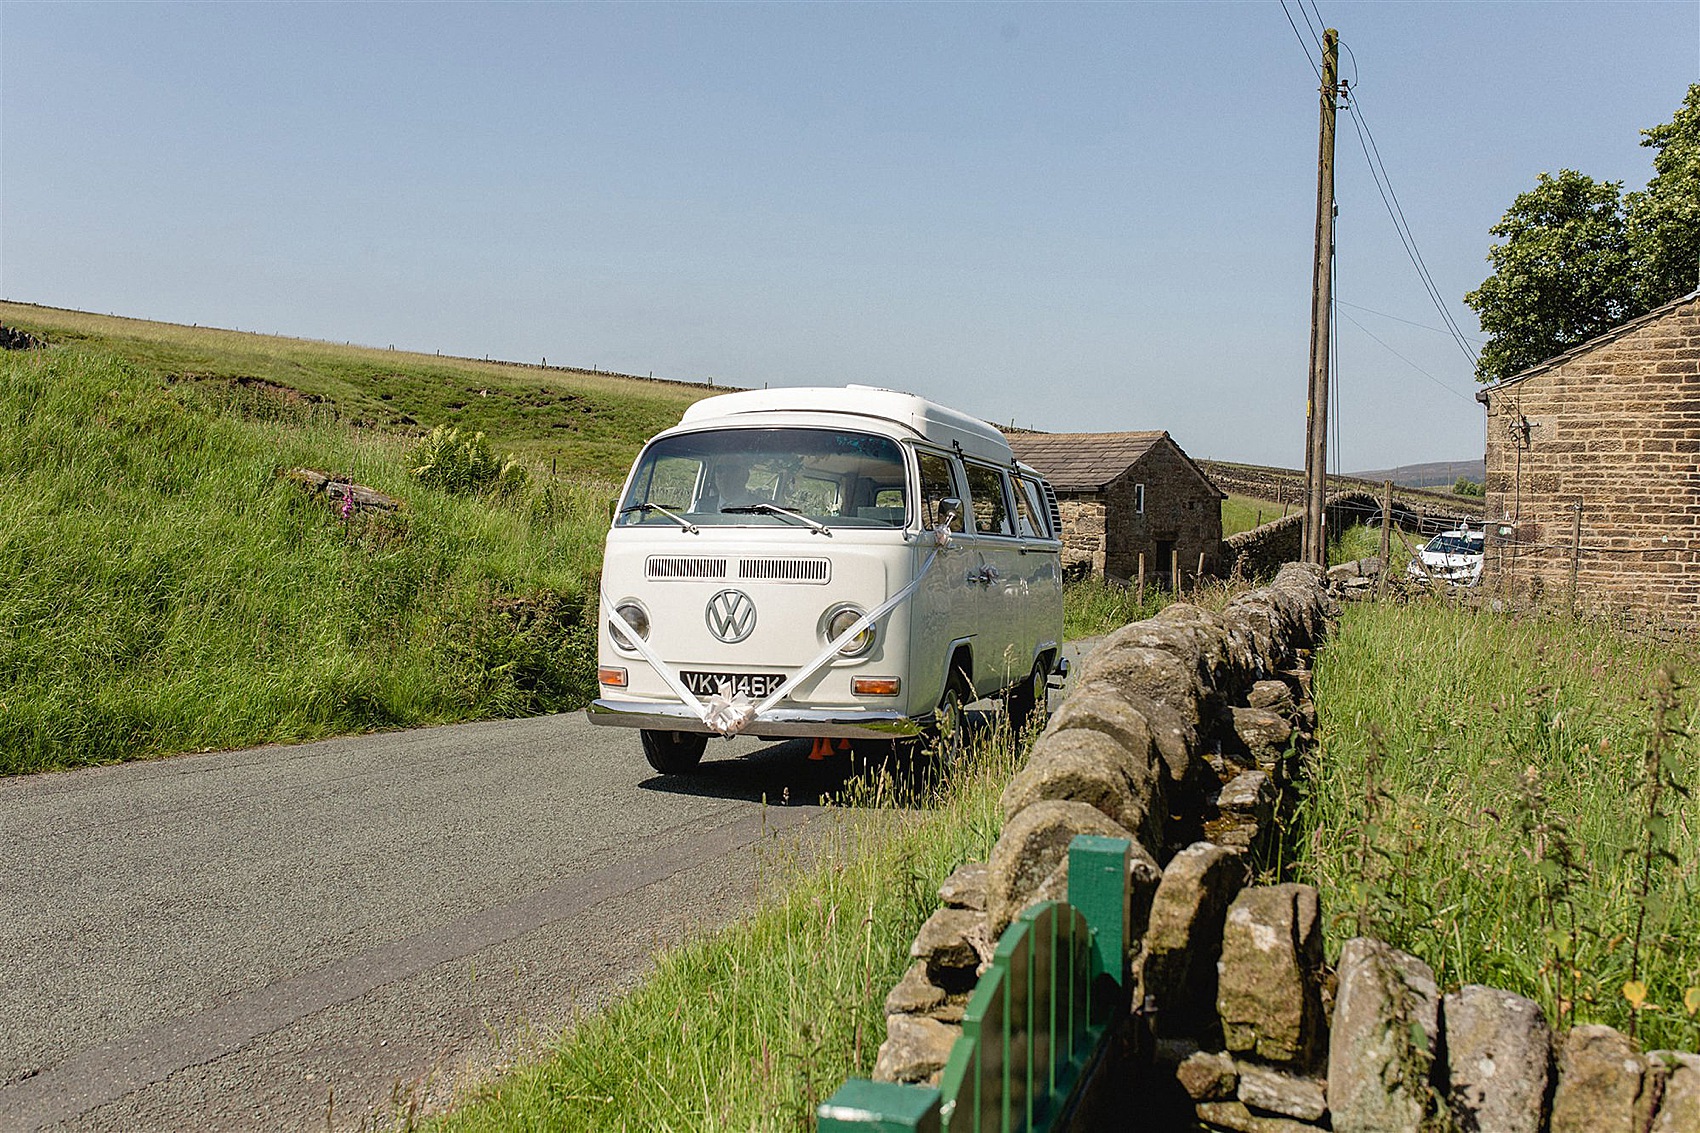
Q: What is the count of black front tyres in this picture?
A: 2